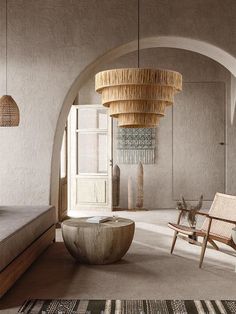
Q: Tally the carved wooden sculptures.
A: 3